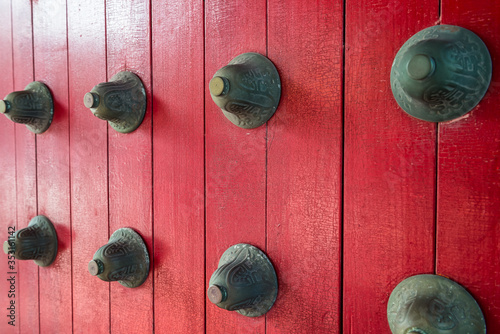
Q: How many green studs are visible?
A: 8